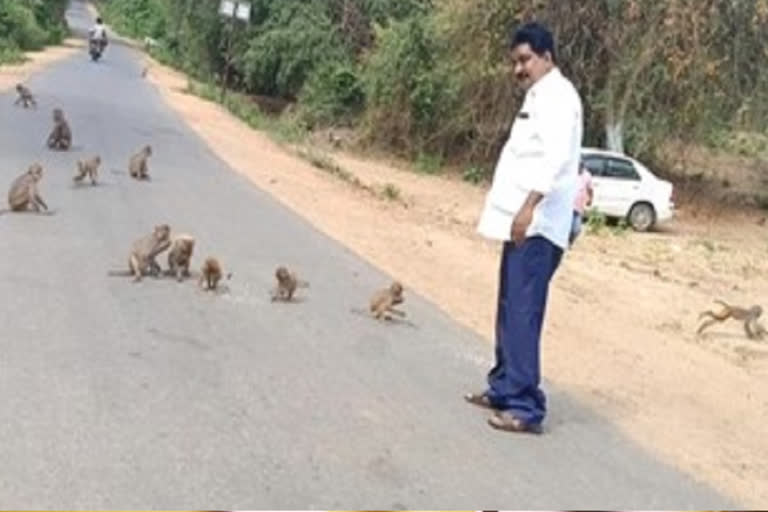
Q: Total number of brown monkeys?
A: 11